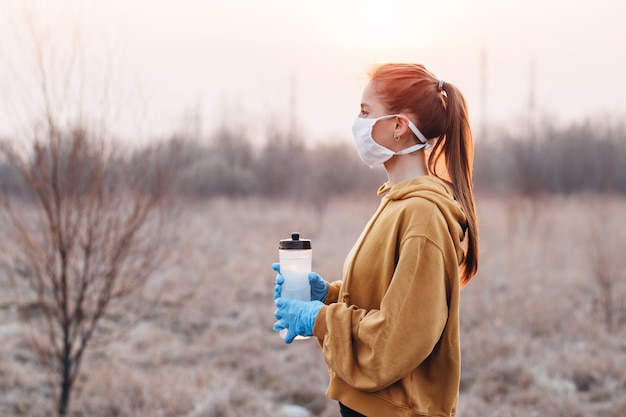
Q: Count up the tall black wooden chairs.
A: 0